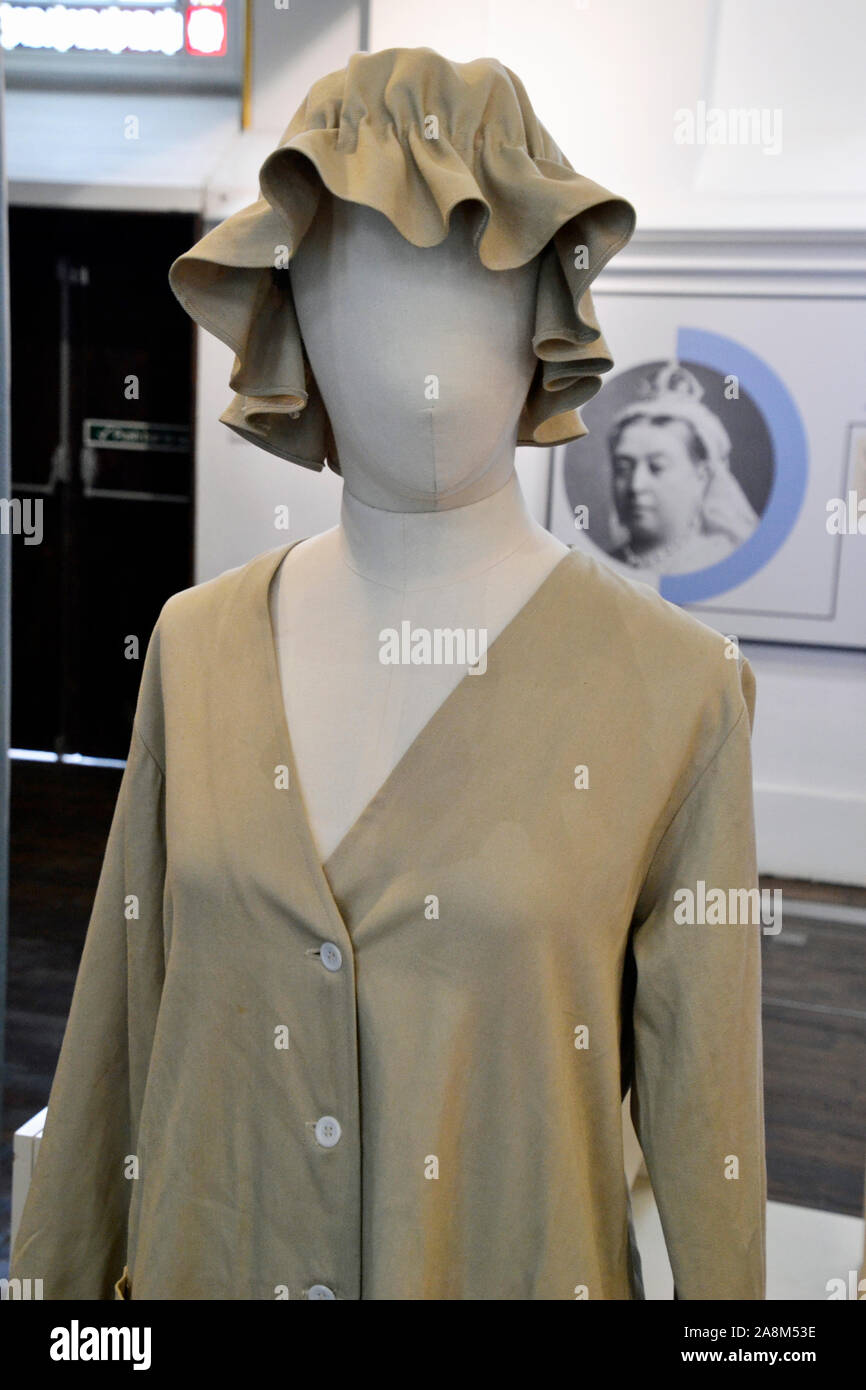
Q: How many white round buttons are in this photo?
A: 3